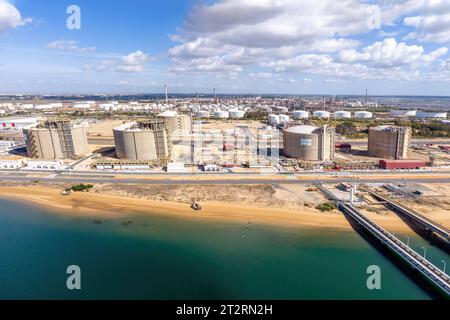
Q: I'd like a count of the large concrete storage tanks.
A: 5